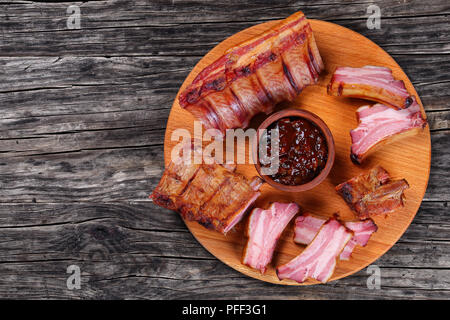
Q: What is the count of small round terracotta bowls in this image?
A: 1